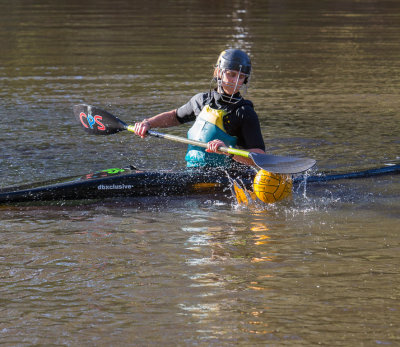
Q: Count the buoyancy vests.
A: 1